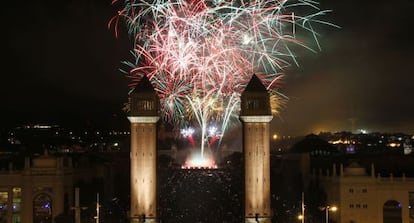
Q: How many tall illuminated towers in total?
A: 2